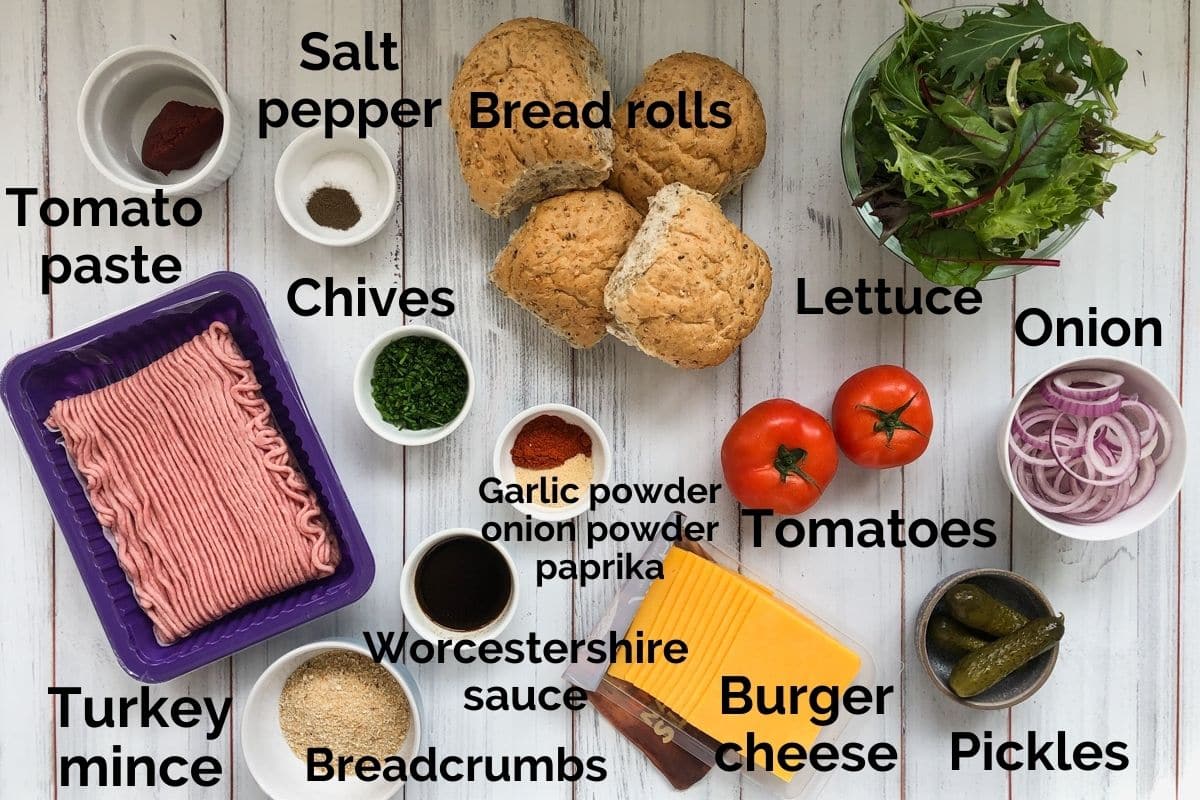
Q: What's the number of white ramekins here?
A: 5